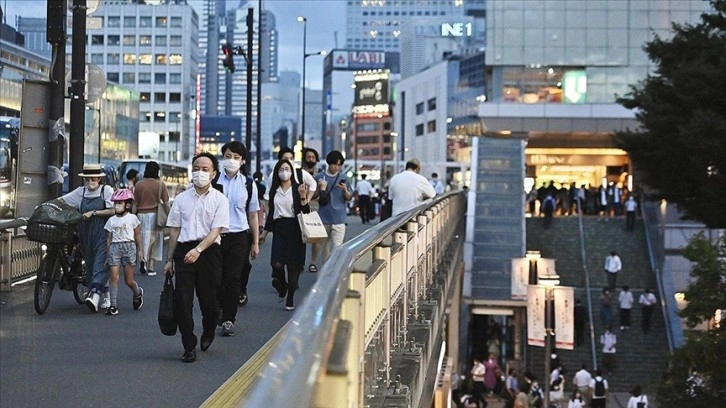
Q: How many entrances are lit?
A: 1